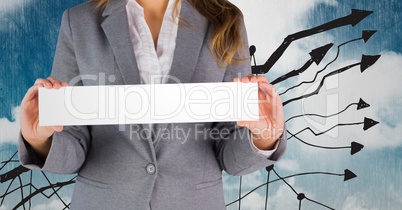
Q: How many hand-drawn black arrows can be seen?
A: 8